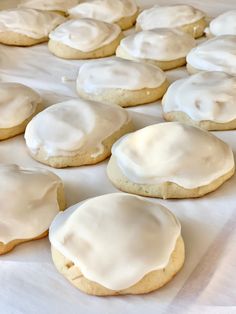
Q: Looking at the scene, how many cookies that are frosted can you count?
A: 15